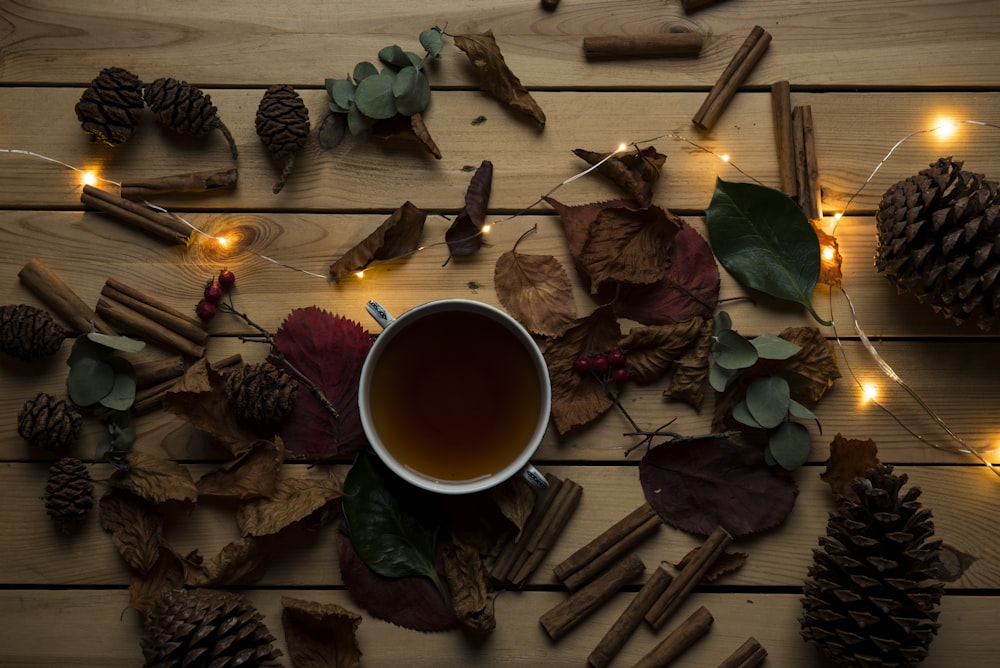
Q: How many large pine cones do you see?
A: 3